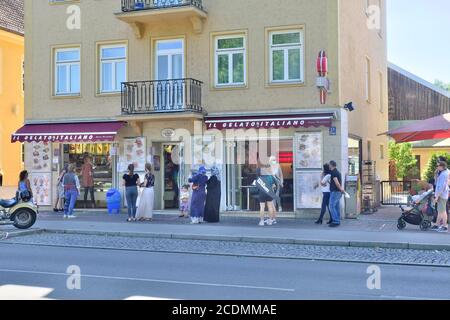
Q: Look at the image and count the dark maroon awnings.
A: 2